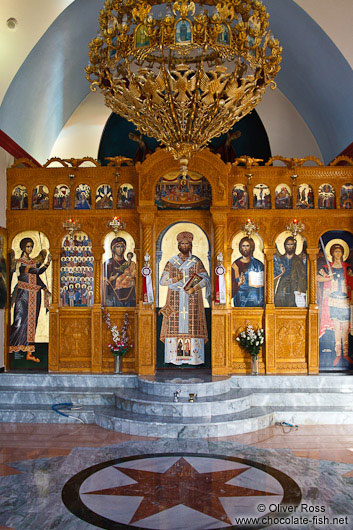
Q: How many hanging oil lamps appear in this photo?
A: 4